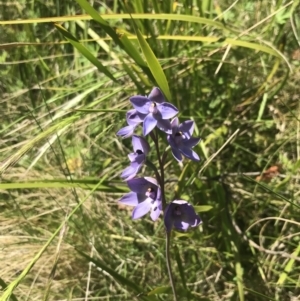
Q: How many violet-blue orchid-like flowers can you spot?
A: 6